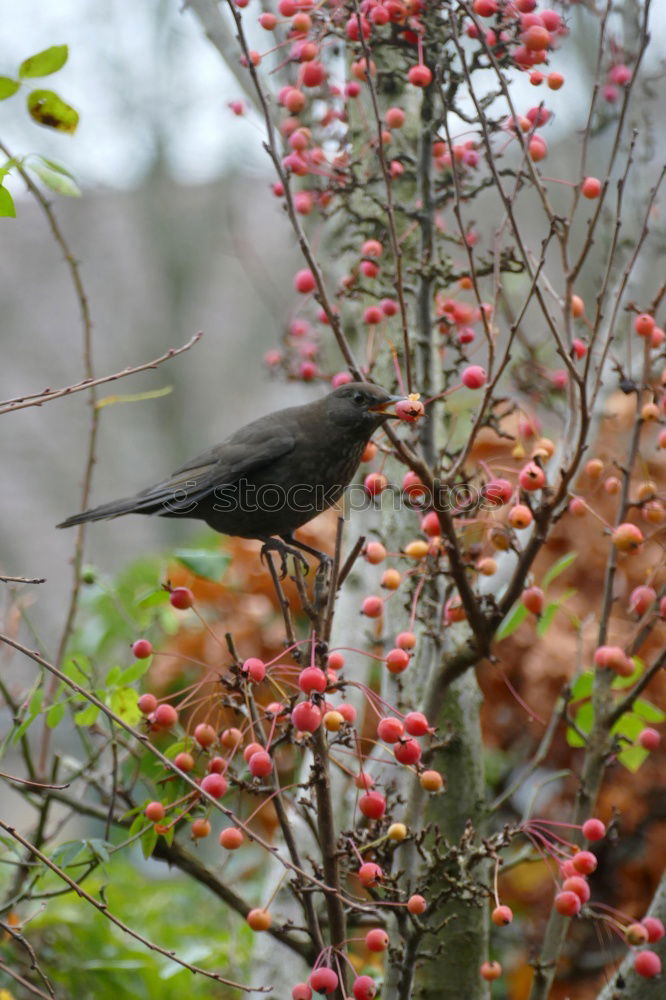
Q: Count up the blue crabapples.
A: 0